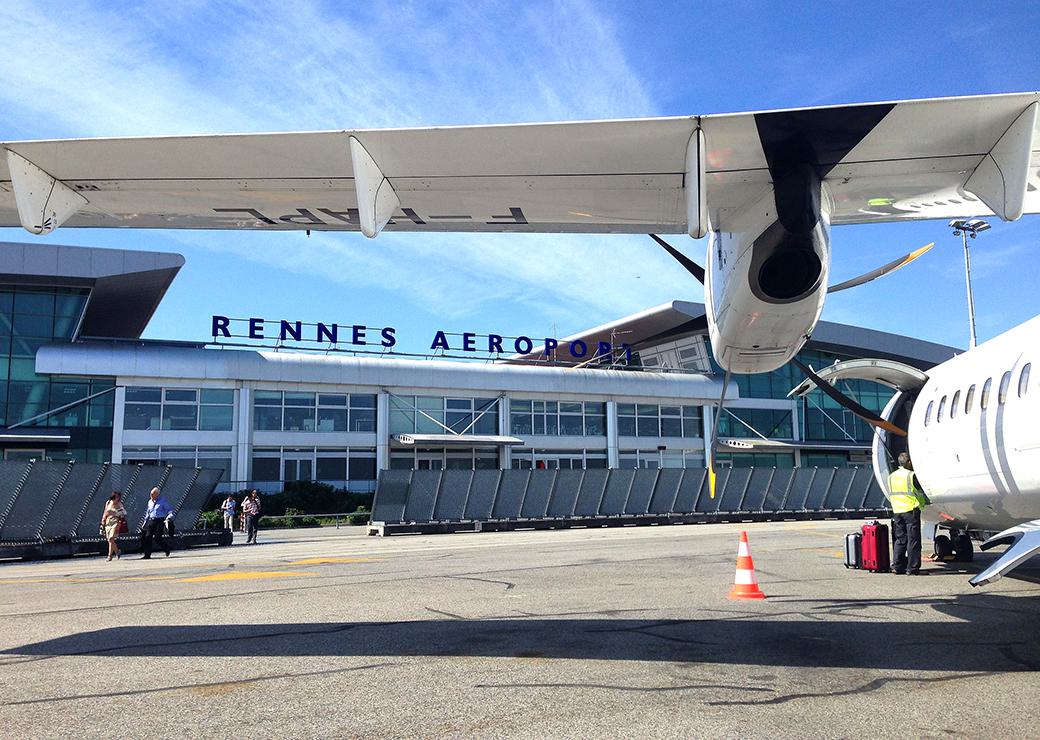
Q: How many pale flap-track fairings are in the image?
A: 4